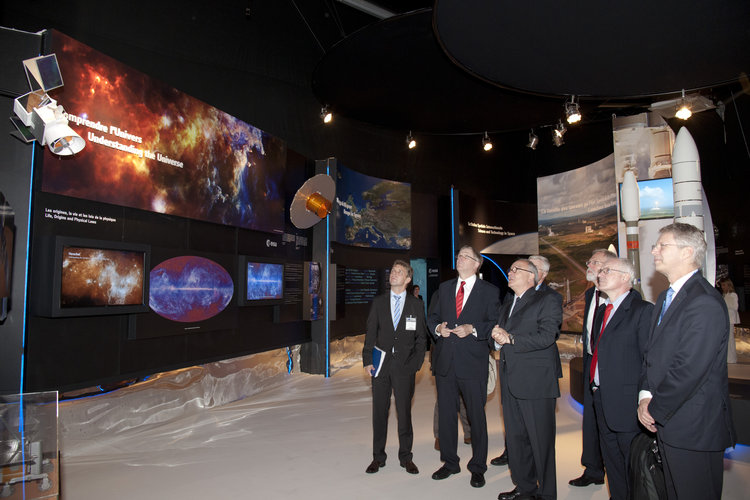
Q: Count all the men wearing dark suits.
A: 7